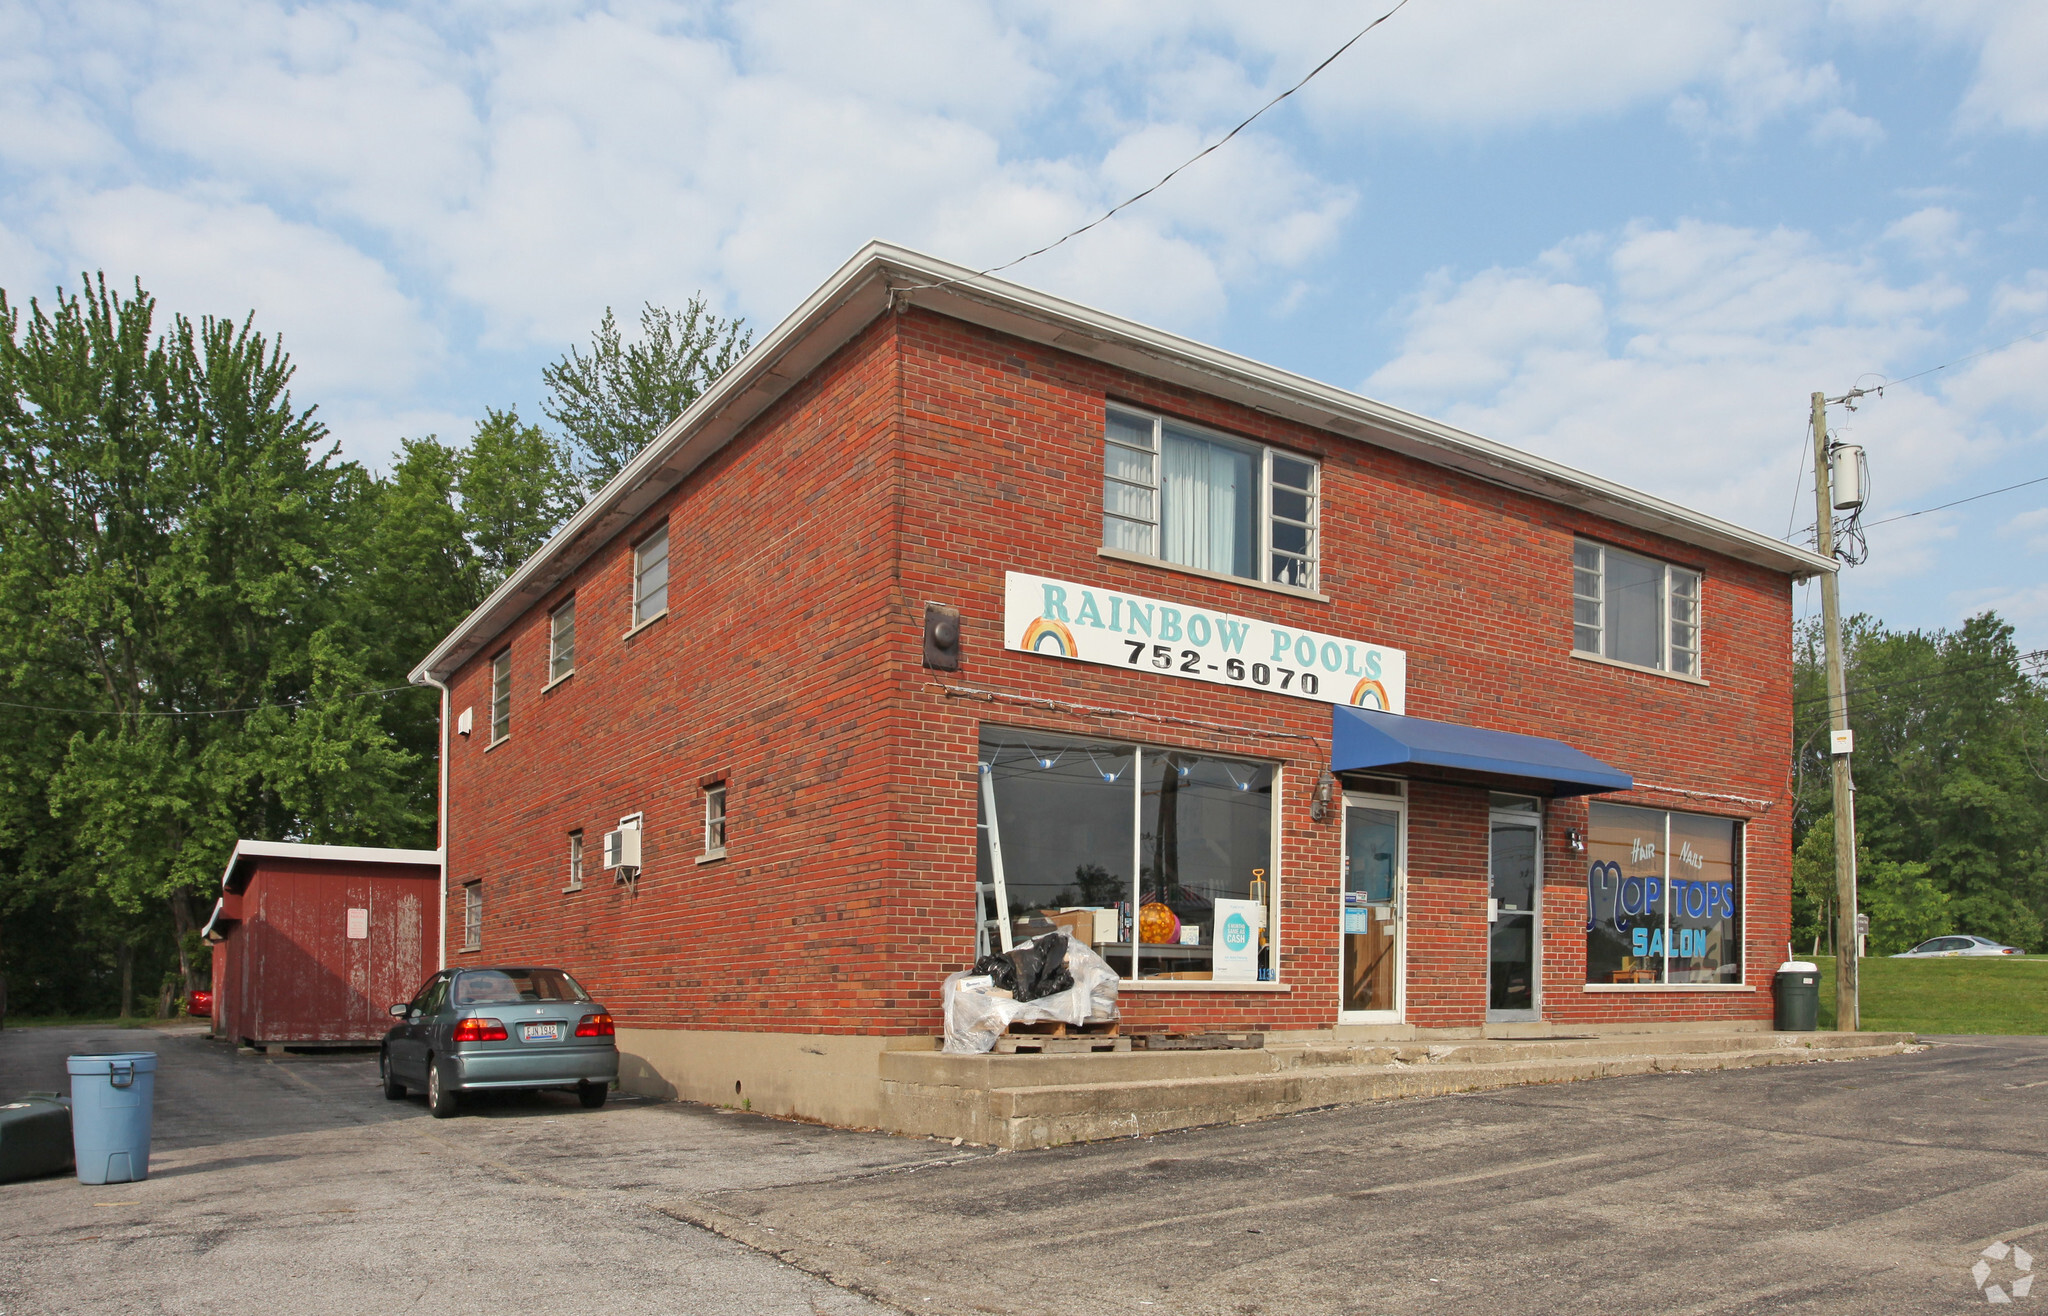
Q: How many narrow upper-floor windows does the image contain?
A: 3